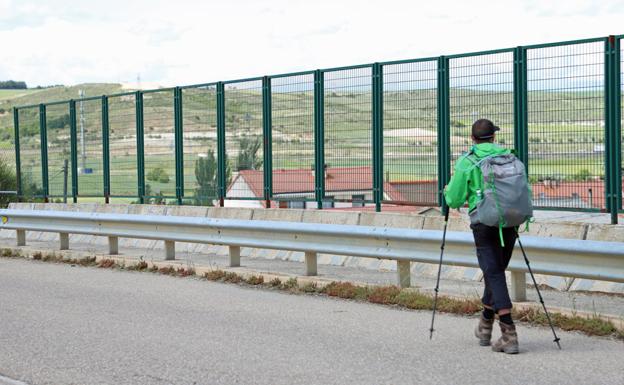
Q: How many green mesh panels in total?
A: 13